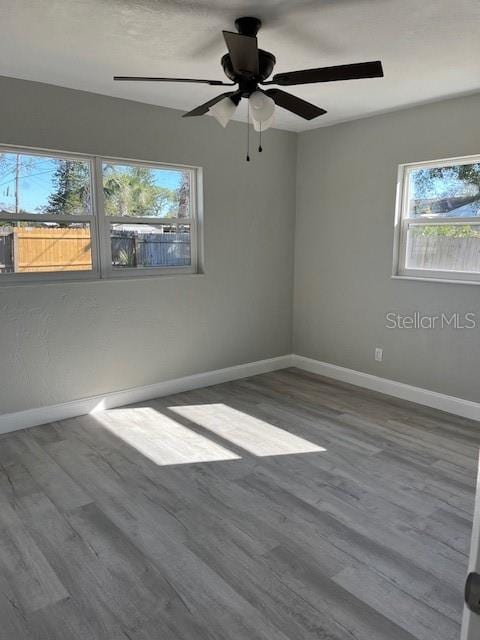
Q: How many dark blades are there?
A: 5